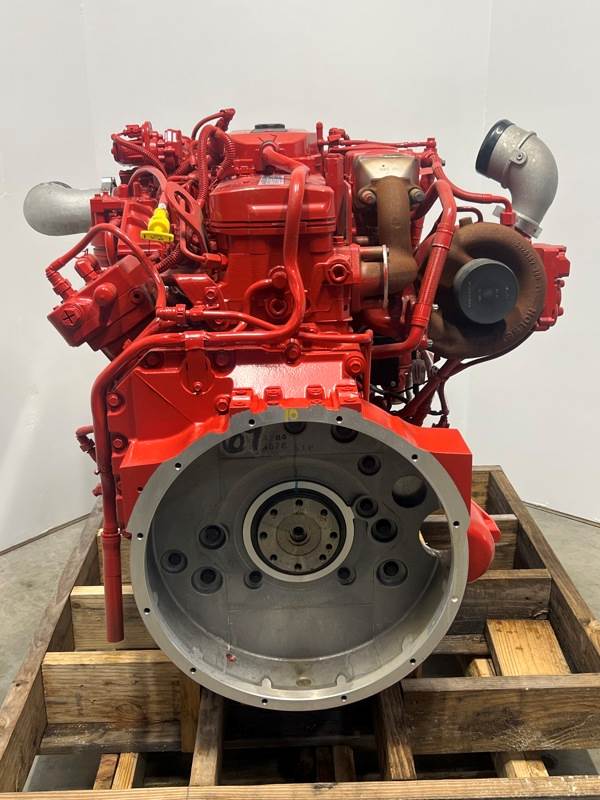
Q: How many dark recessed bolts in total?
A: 11